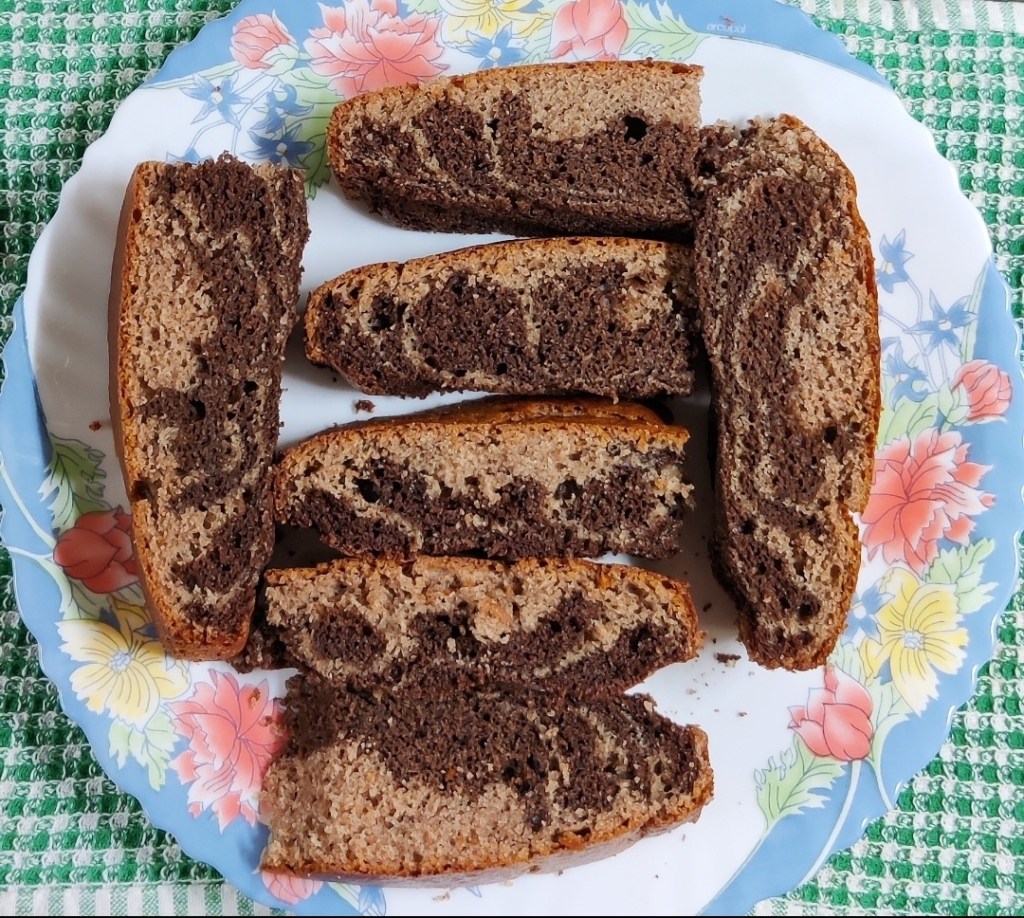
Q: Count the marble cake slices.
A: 7